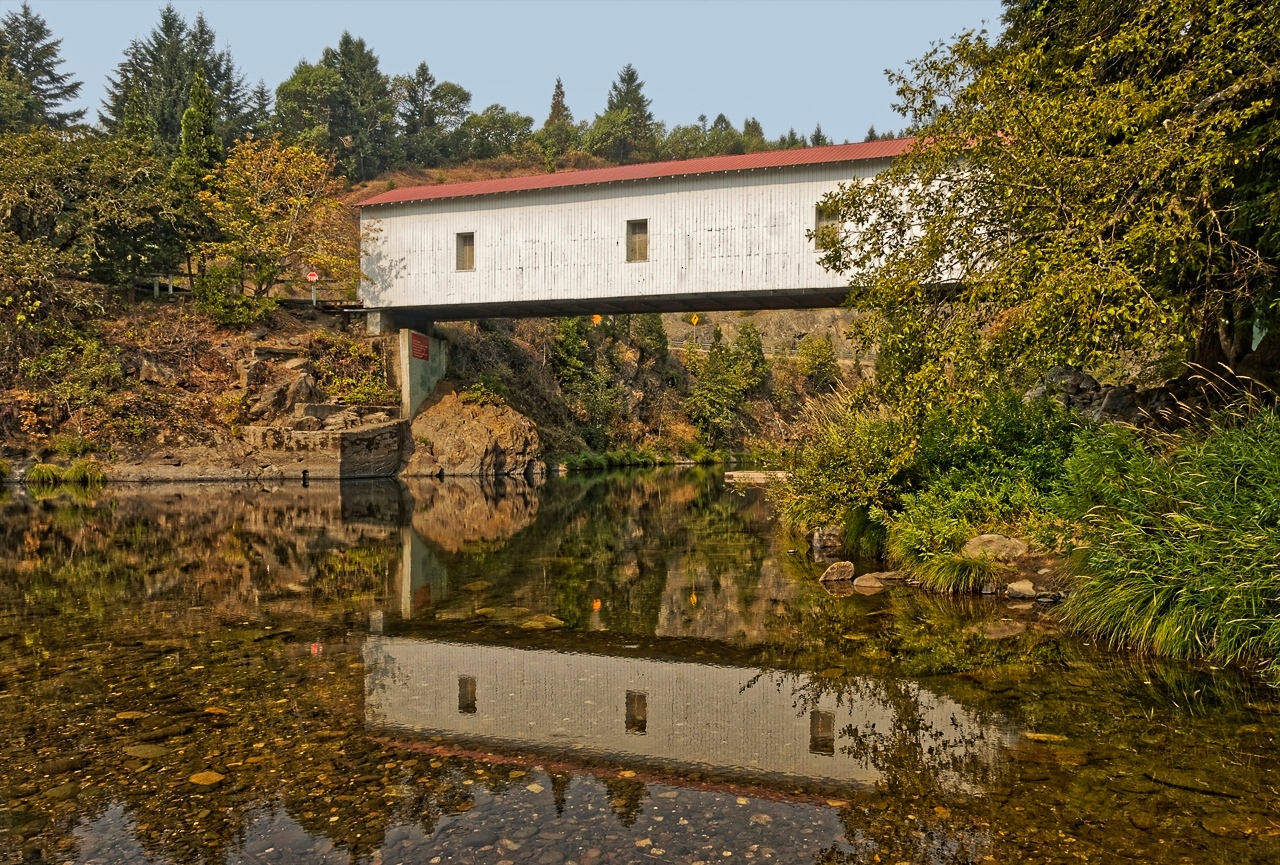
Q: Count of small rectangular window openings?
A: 3